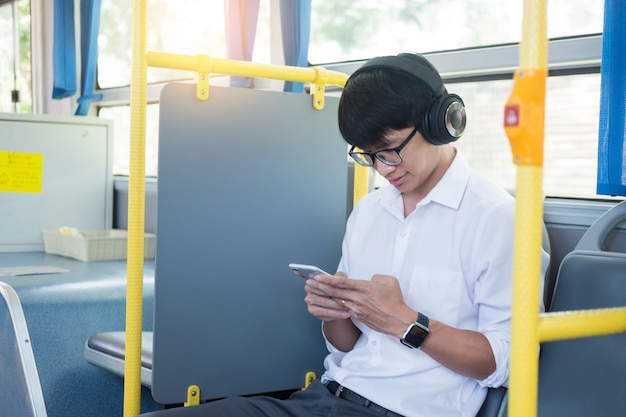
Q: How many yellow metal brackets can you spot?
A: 4